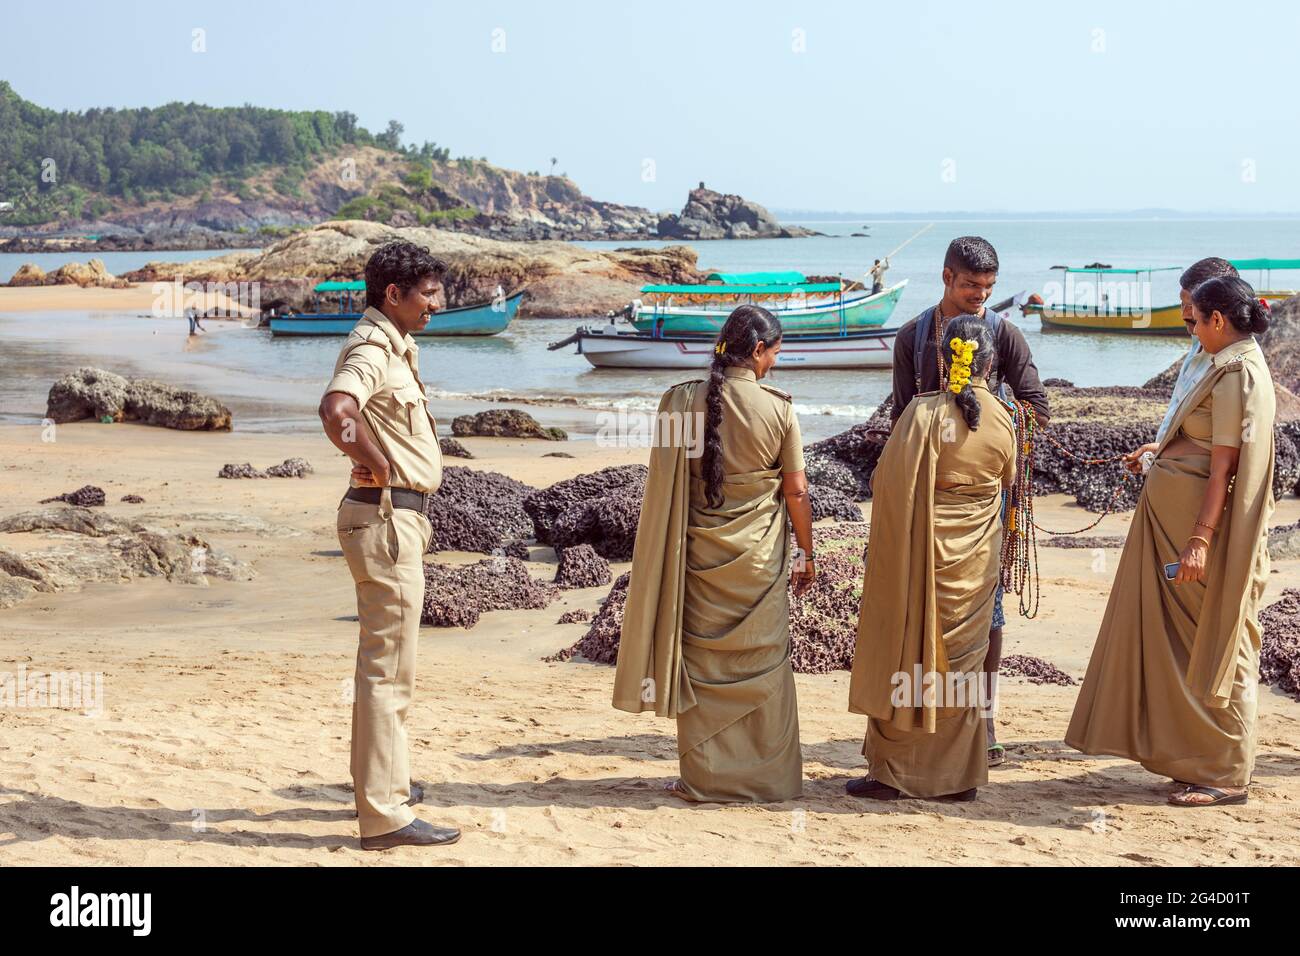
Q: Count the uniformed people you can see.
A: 4